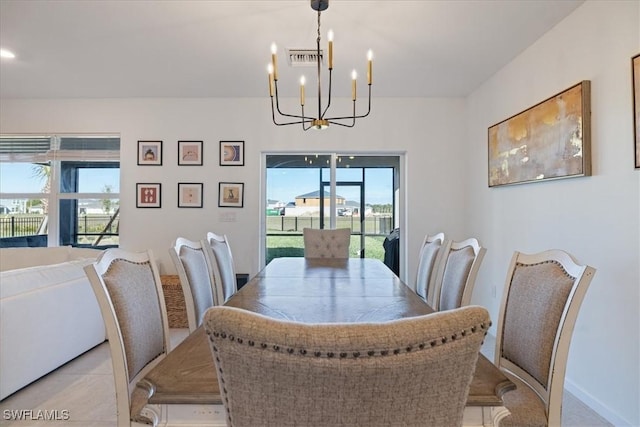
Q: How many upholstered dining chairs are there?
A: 8